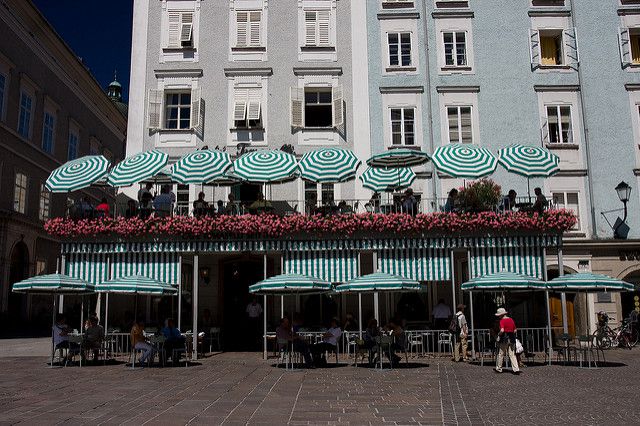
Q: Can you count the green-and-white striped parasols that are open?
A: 15